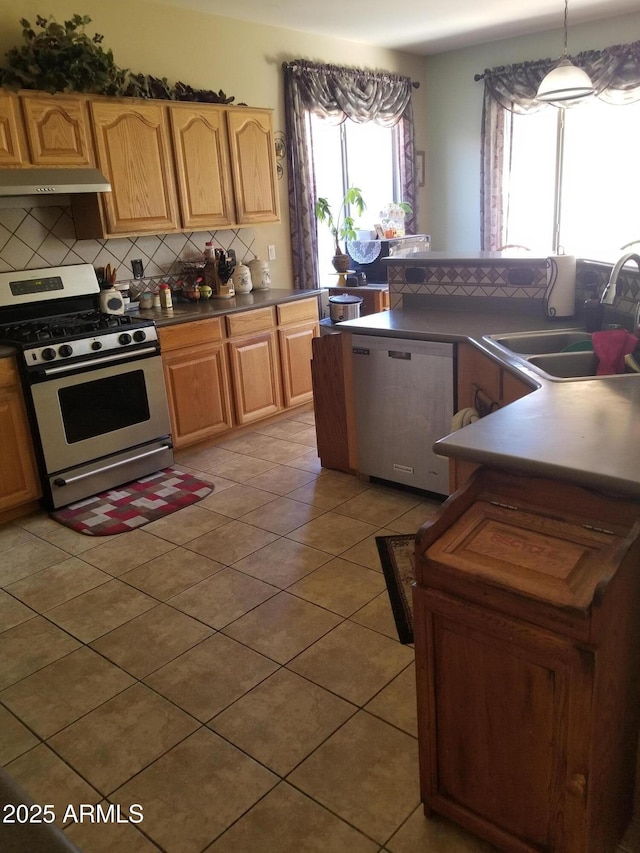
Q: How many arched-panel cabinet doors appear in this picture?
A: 5